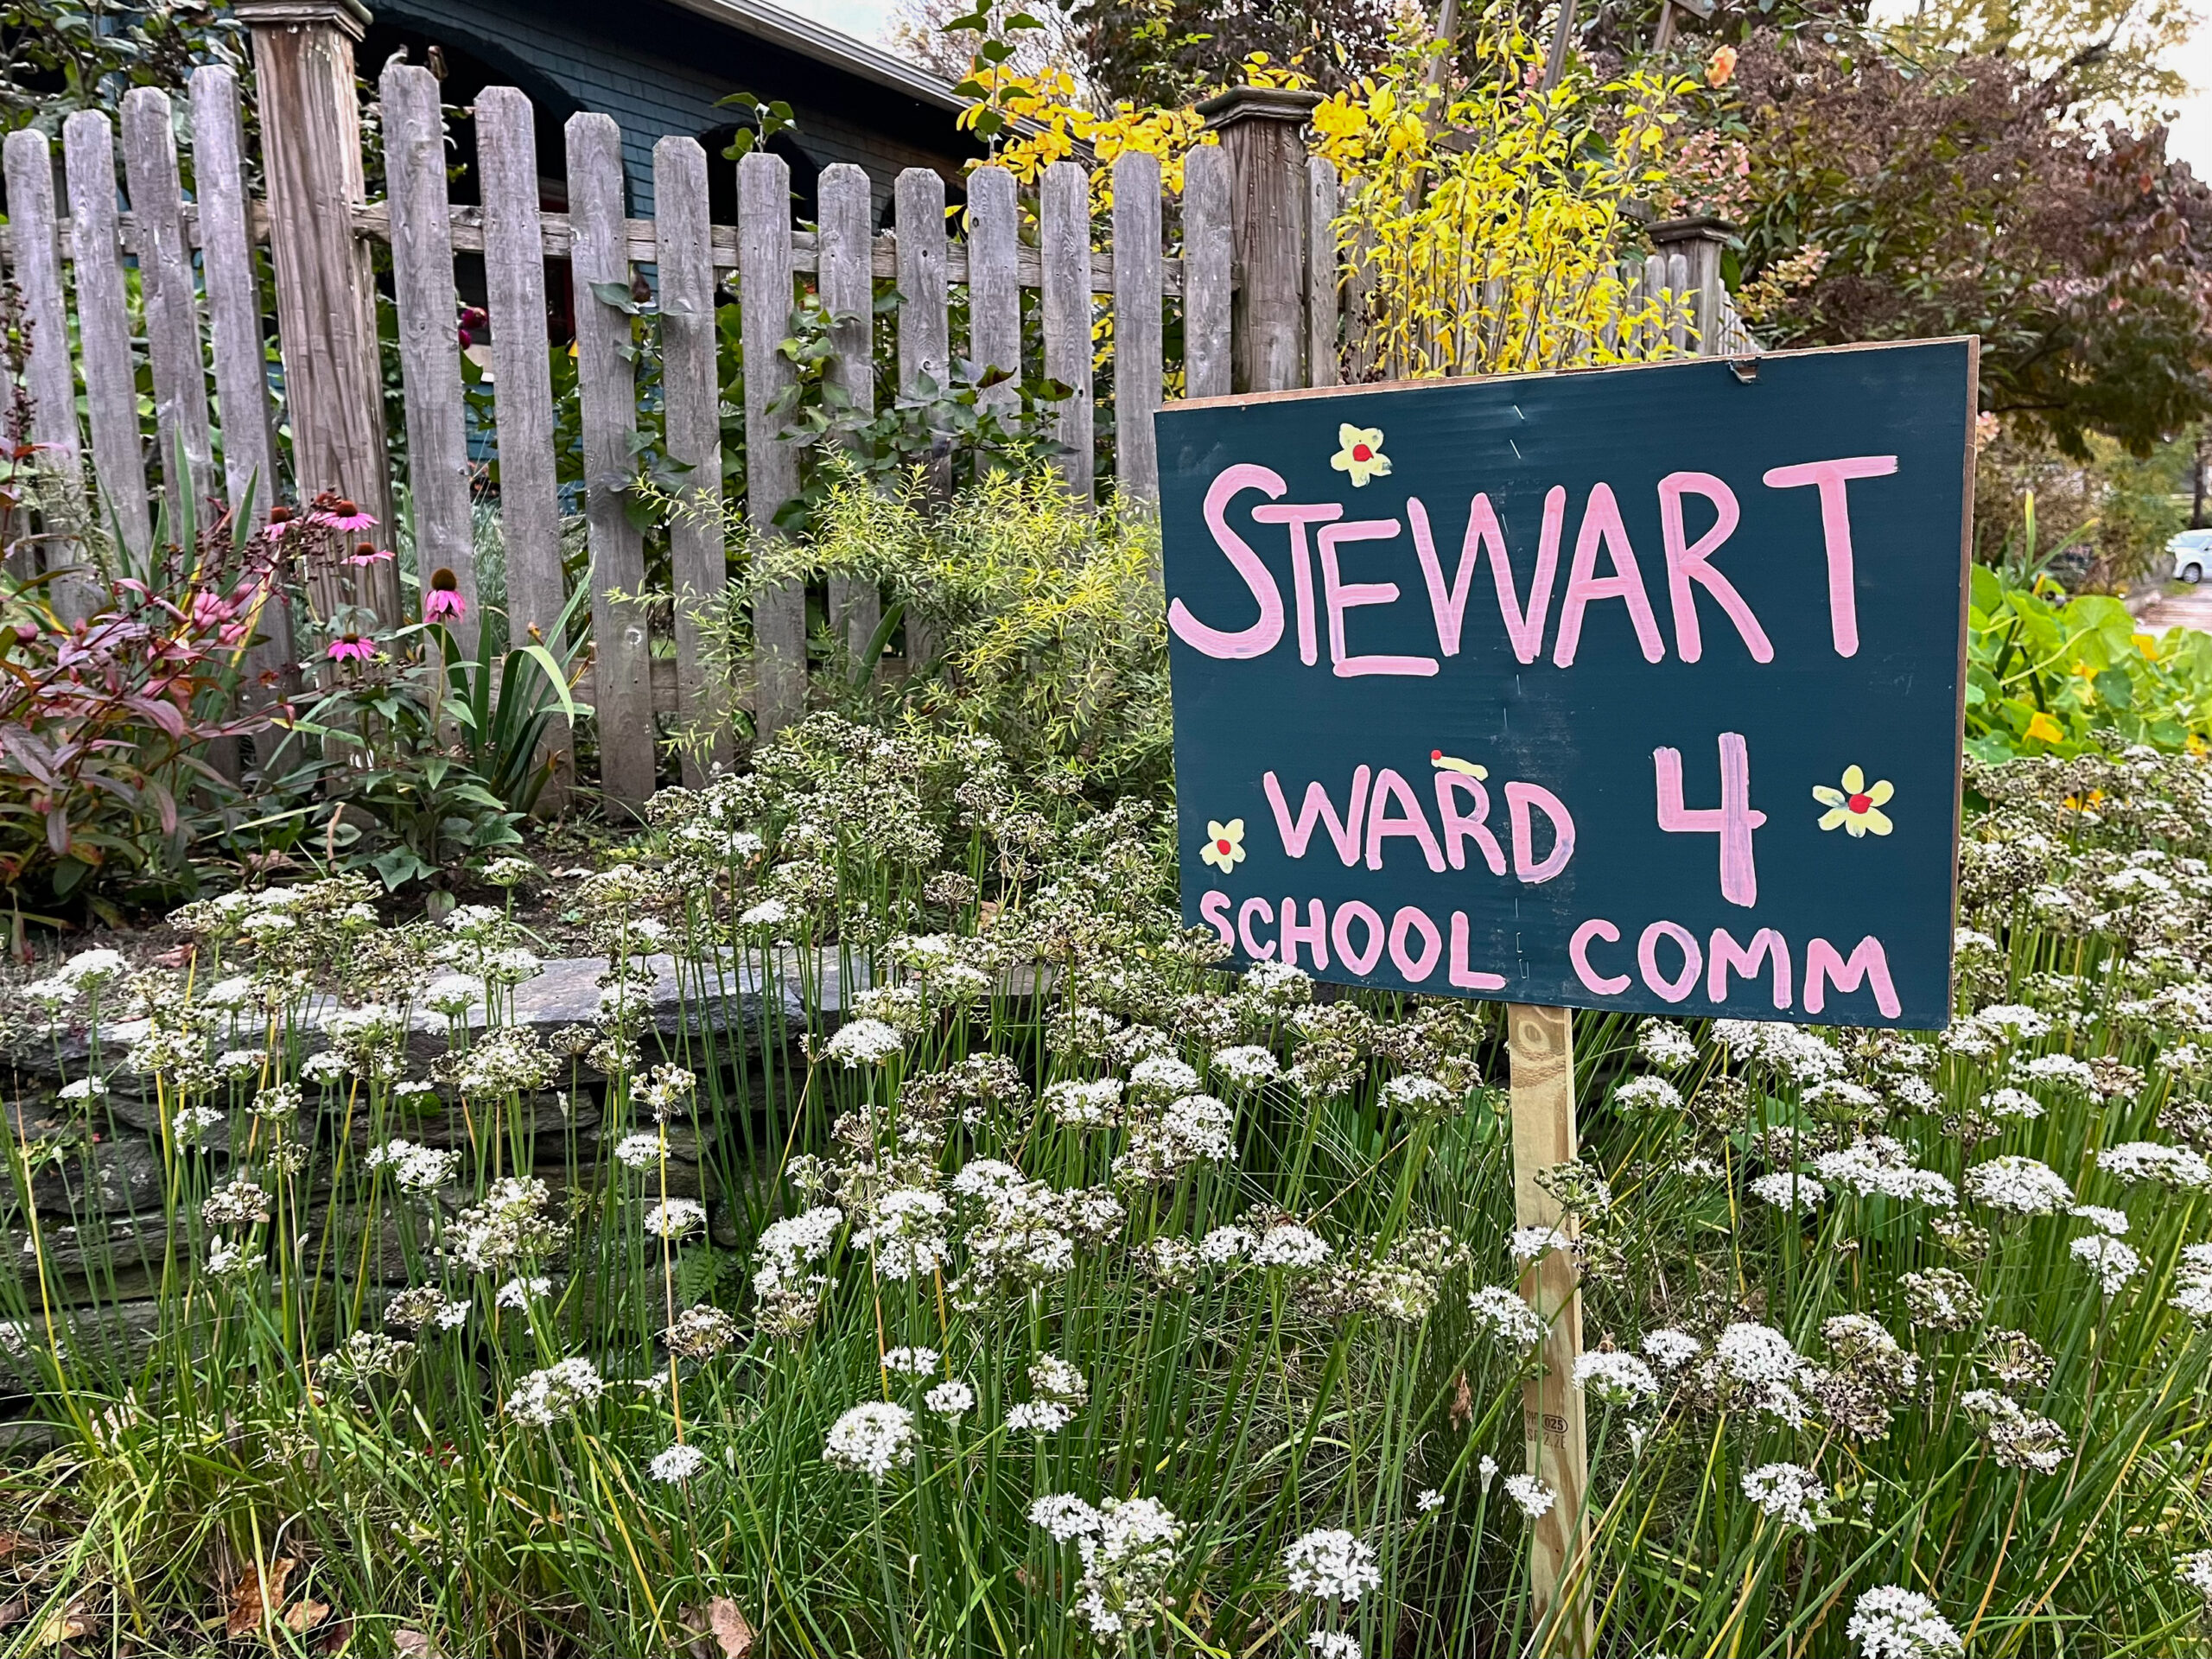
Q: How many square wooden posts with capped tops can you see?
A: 3